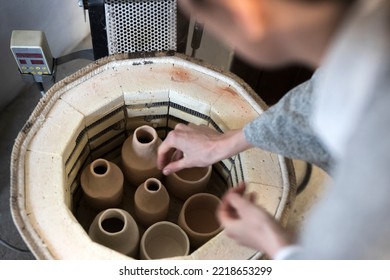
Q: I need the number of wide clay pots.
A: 3